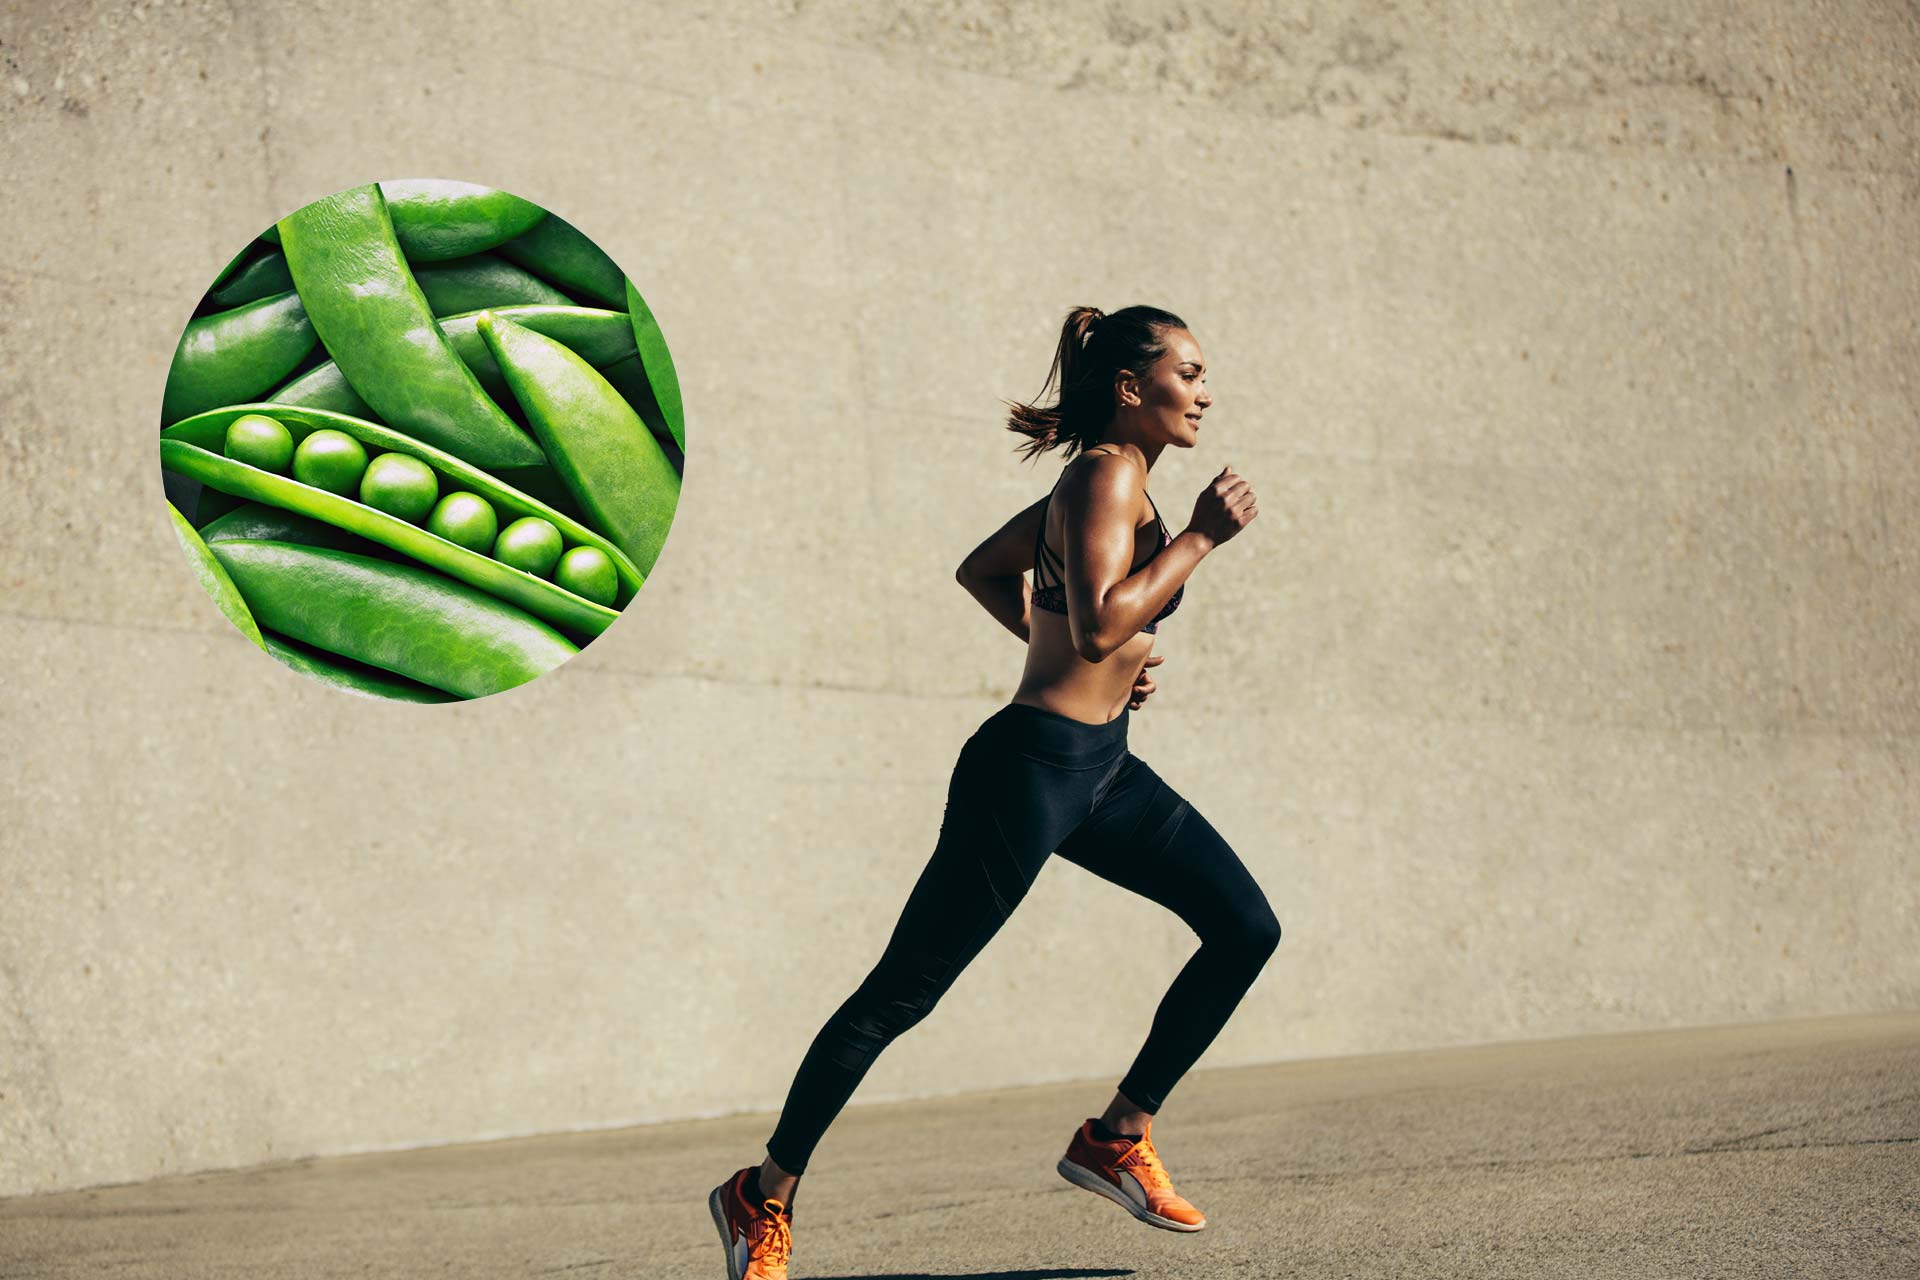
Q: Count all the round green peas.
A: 6